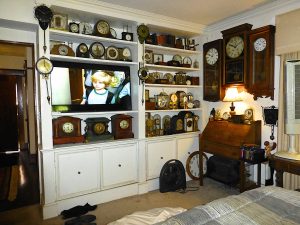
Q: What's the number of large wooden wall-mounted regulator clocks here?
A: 3